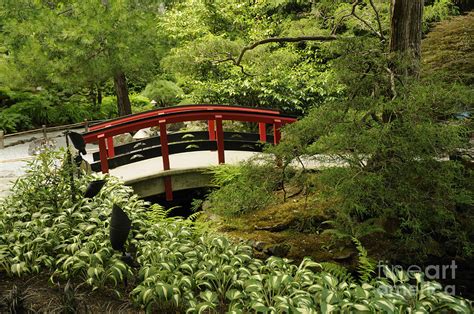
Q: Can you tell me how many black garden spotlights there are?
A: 3